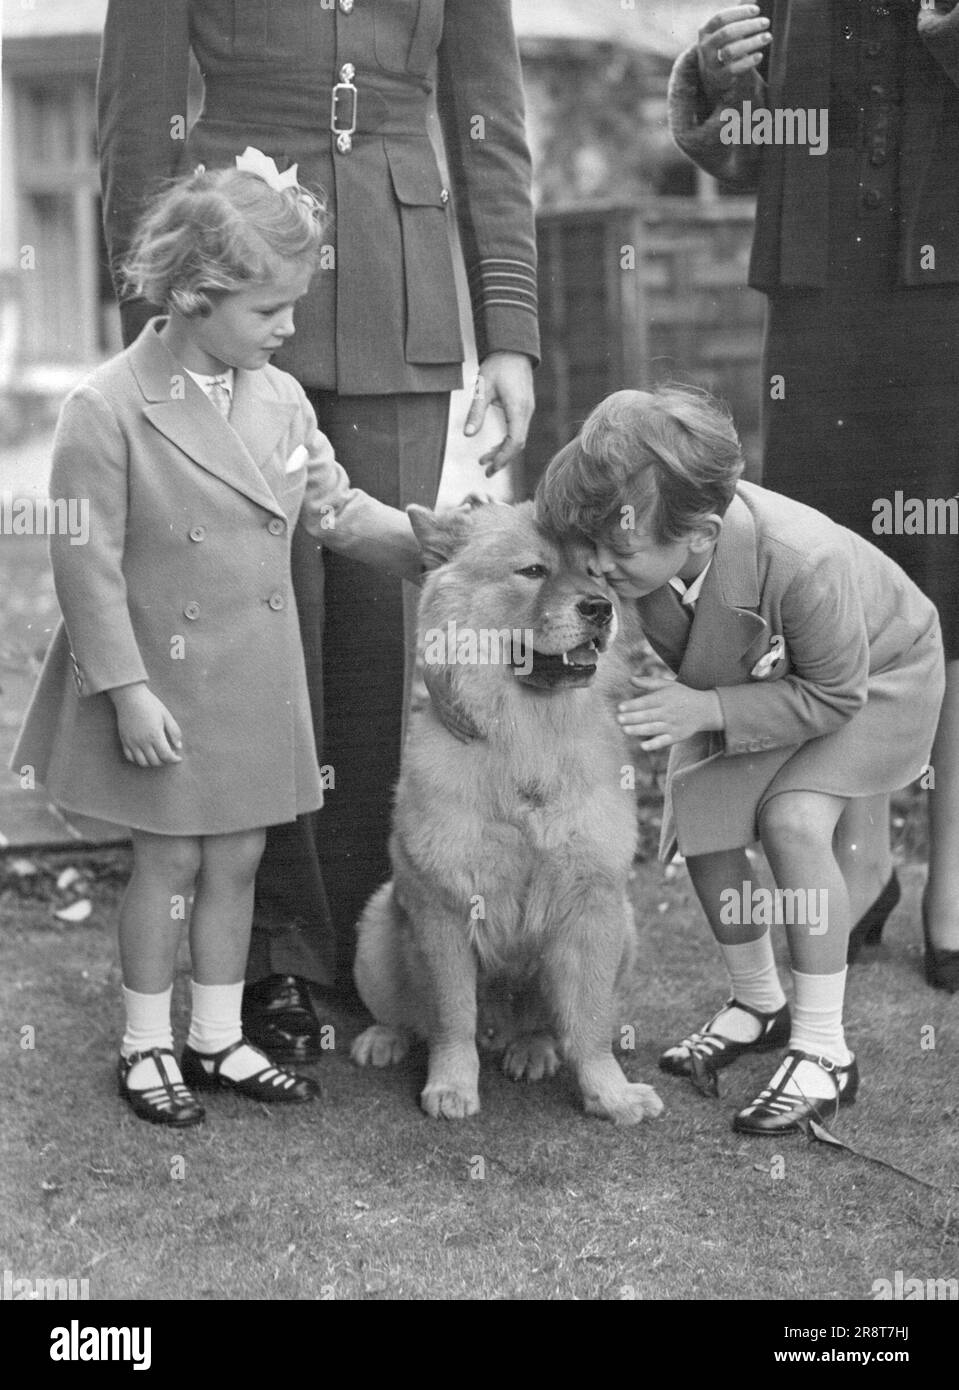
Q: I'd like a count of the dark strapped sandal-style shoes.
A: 4